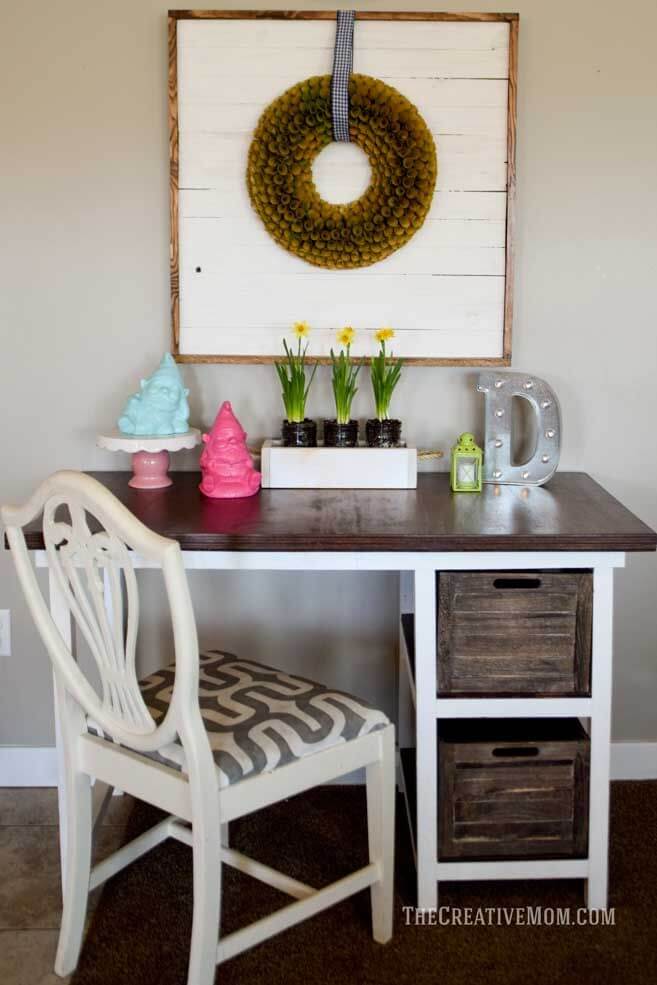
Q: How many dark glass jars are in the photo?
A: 3